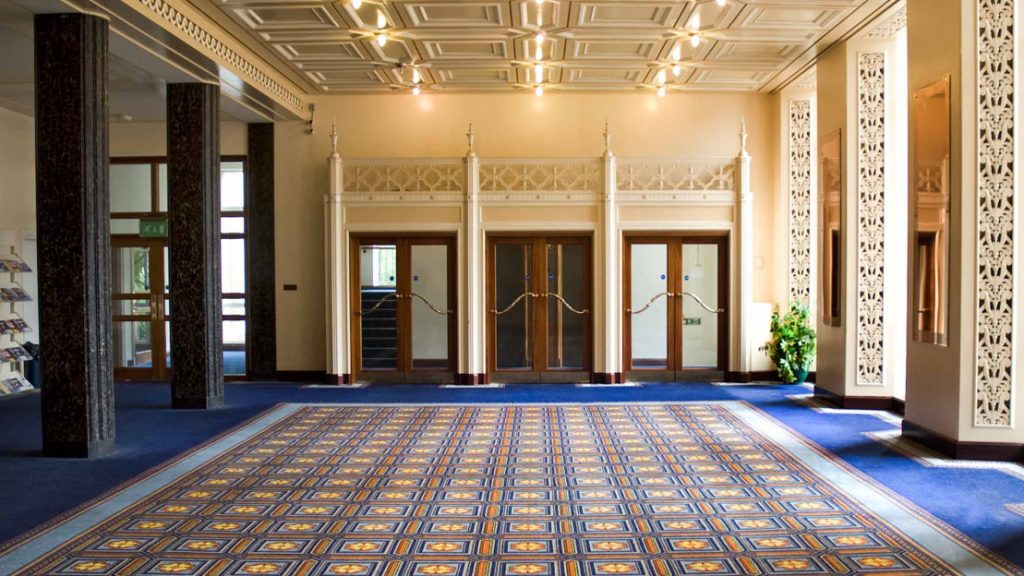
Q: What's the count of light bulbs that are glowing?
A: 11